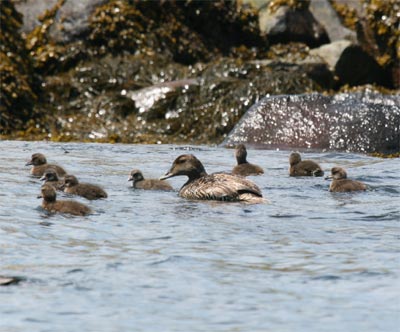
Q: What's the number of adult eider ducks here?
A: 1